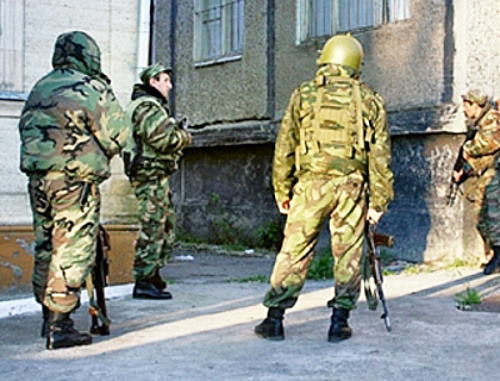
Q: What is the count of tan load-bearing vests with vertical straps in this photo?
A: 1